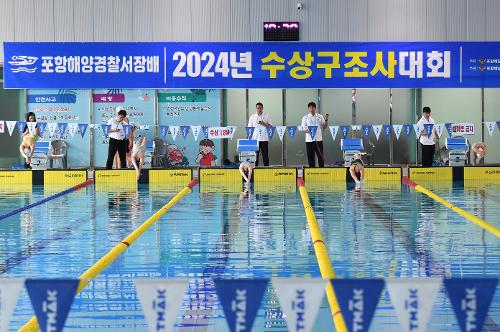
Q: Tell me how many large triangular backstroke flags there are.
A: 8